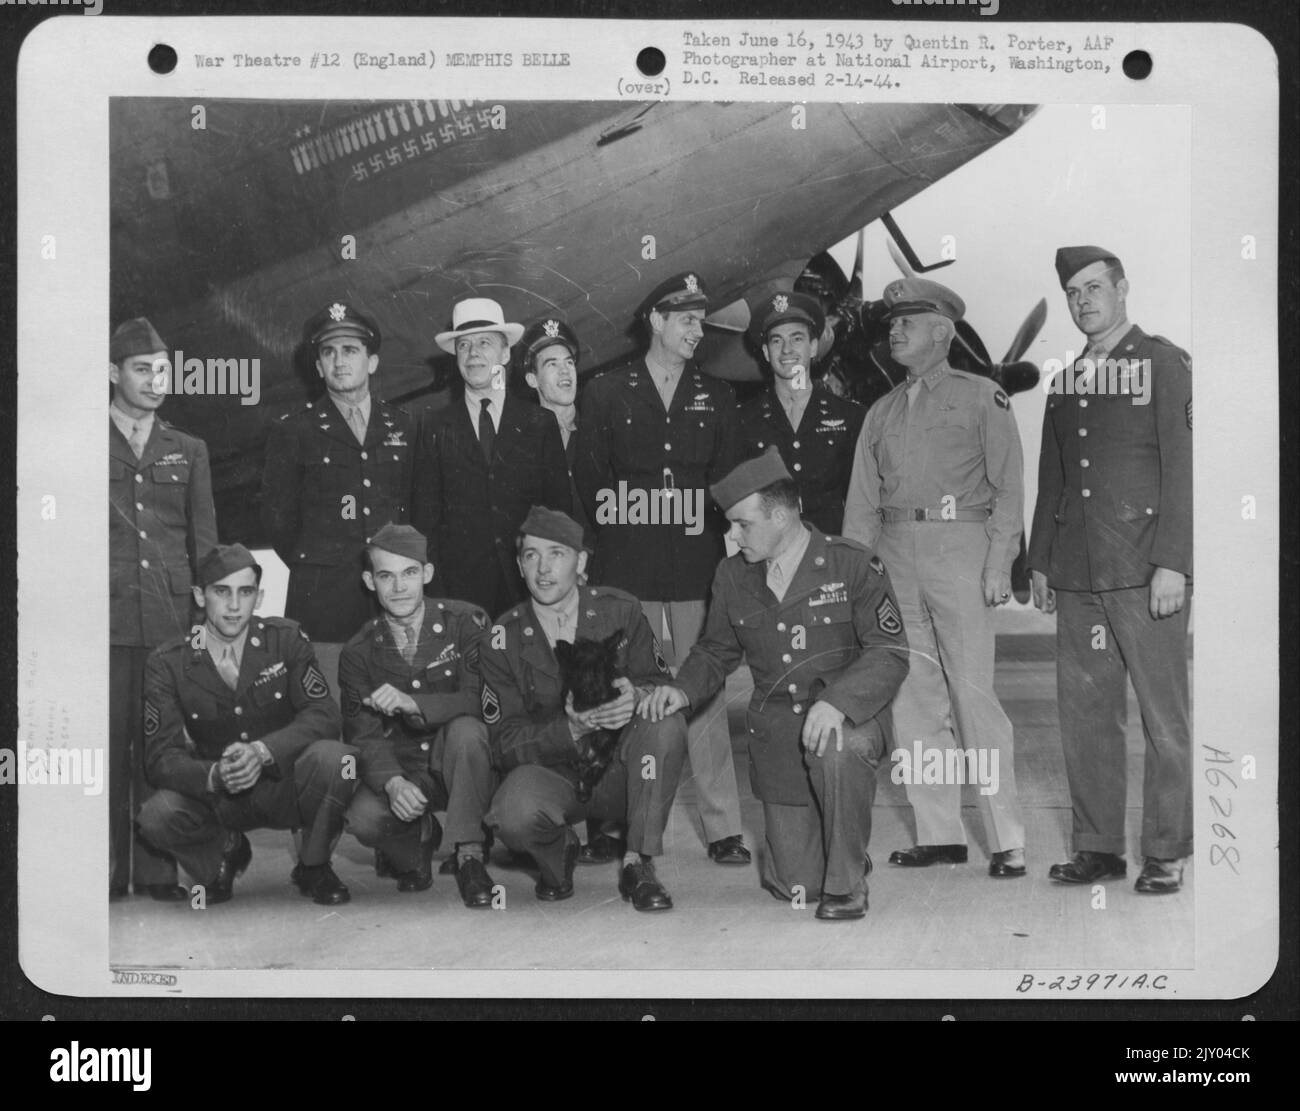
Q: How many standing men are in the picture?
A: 8